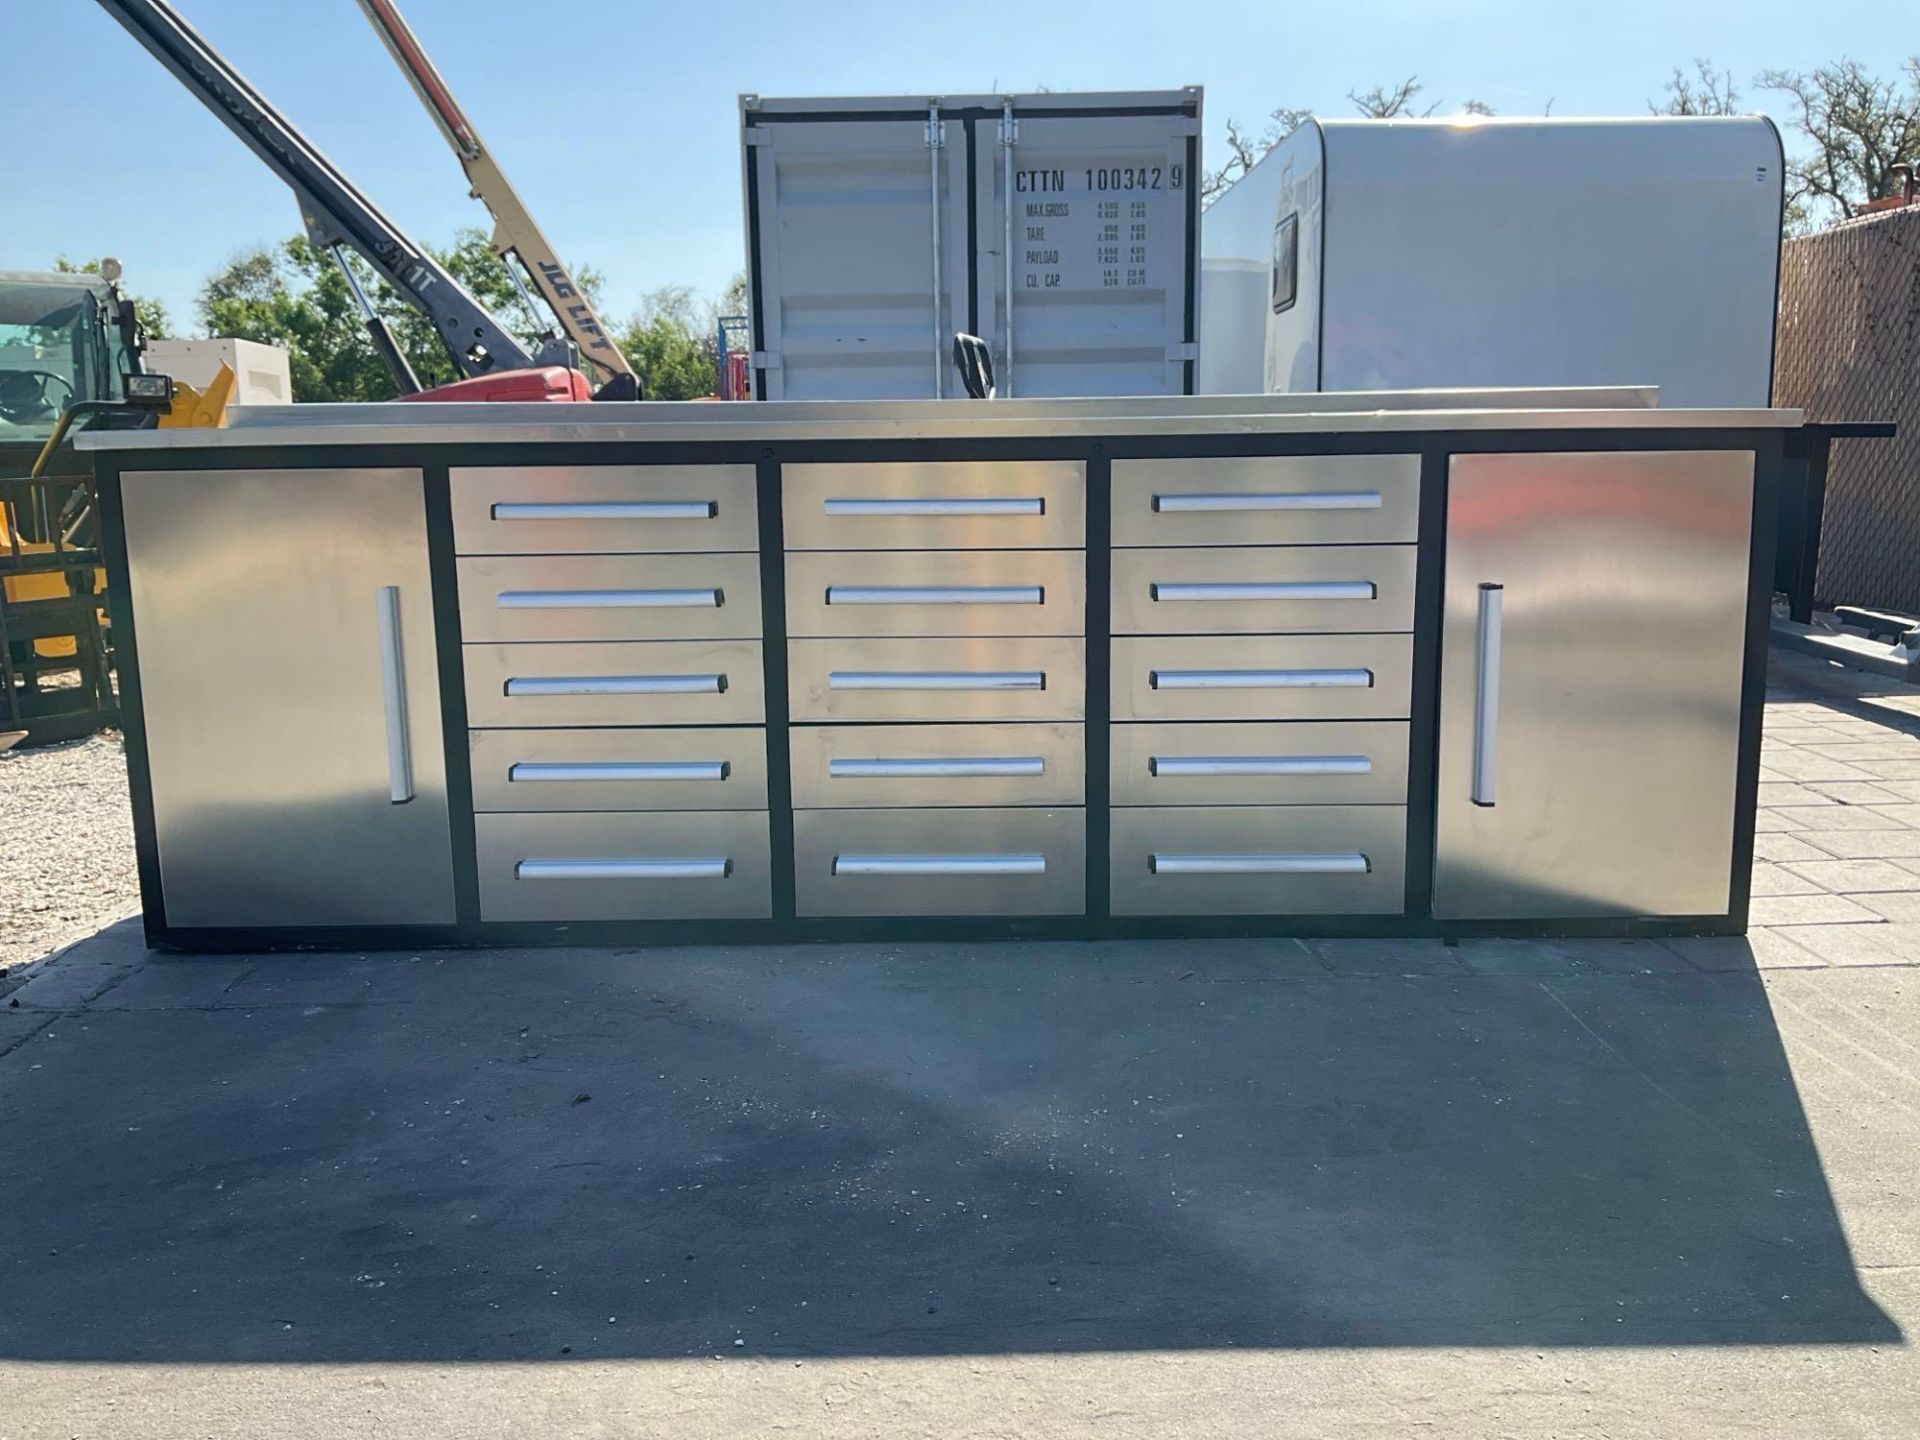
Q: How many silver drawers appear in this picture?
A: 15